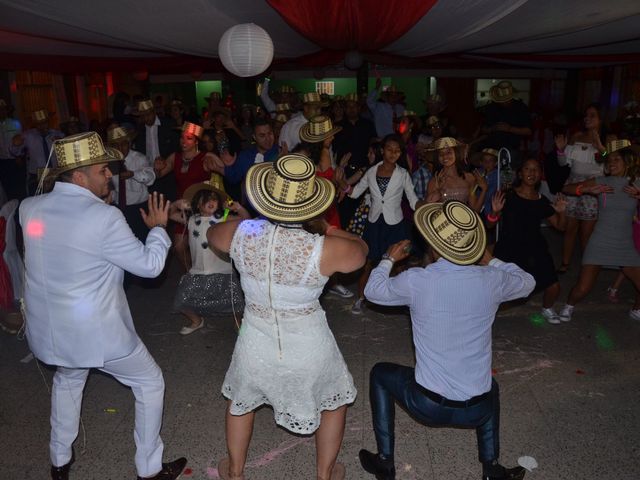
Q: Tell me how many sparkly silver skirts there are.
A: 1